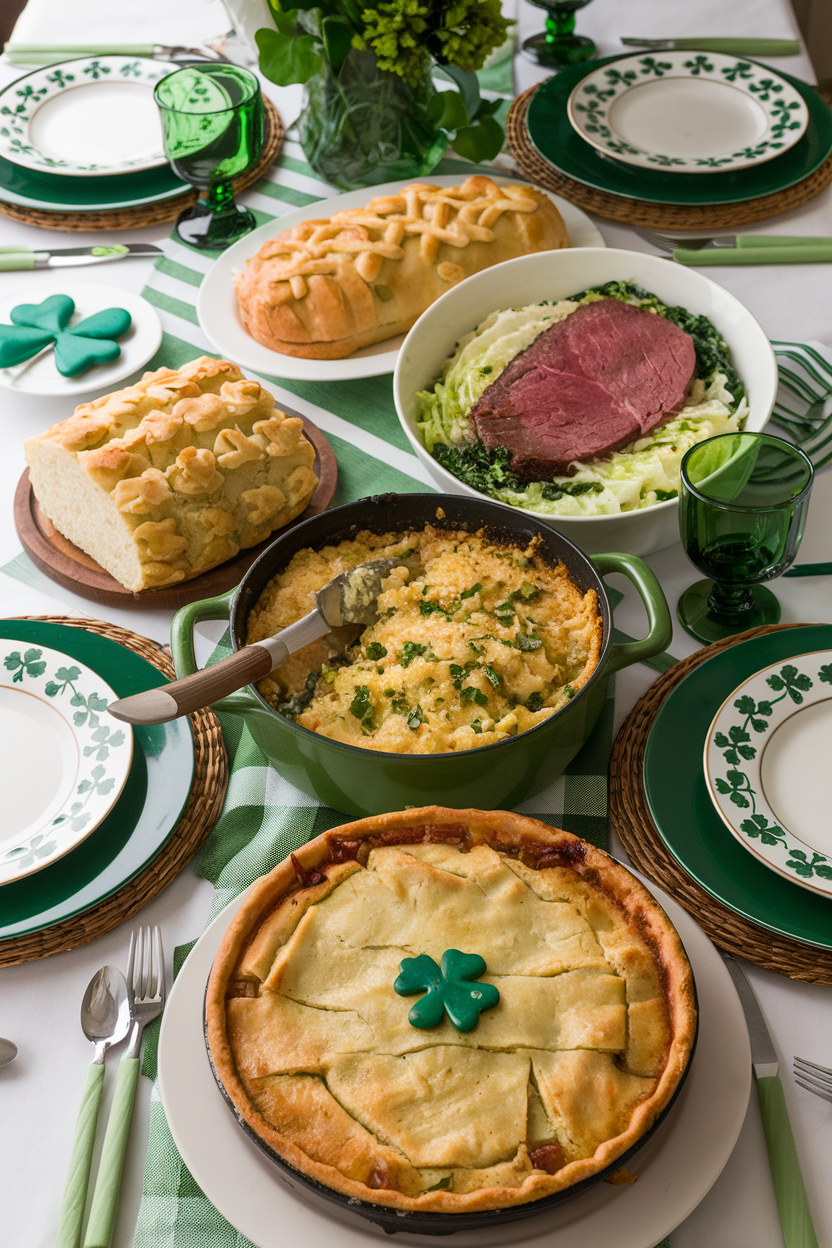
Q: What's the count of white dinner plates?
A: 4